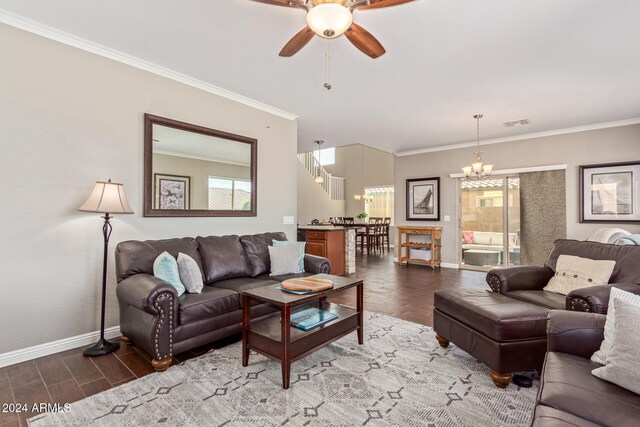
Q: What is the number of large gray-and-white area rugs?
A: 1